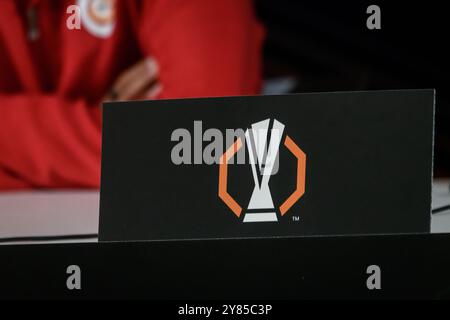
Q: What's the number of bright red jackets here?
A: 1